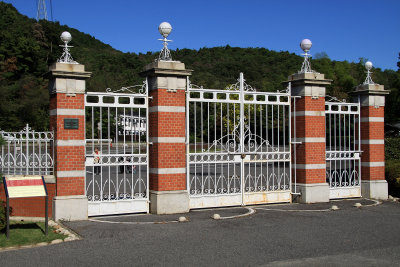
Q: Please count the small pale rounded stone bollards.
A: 4